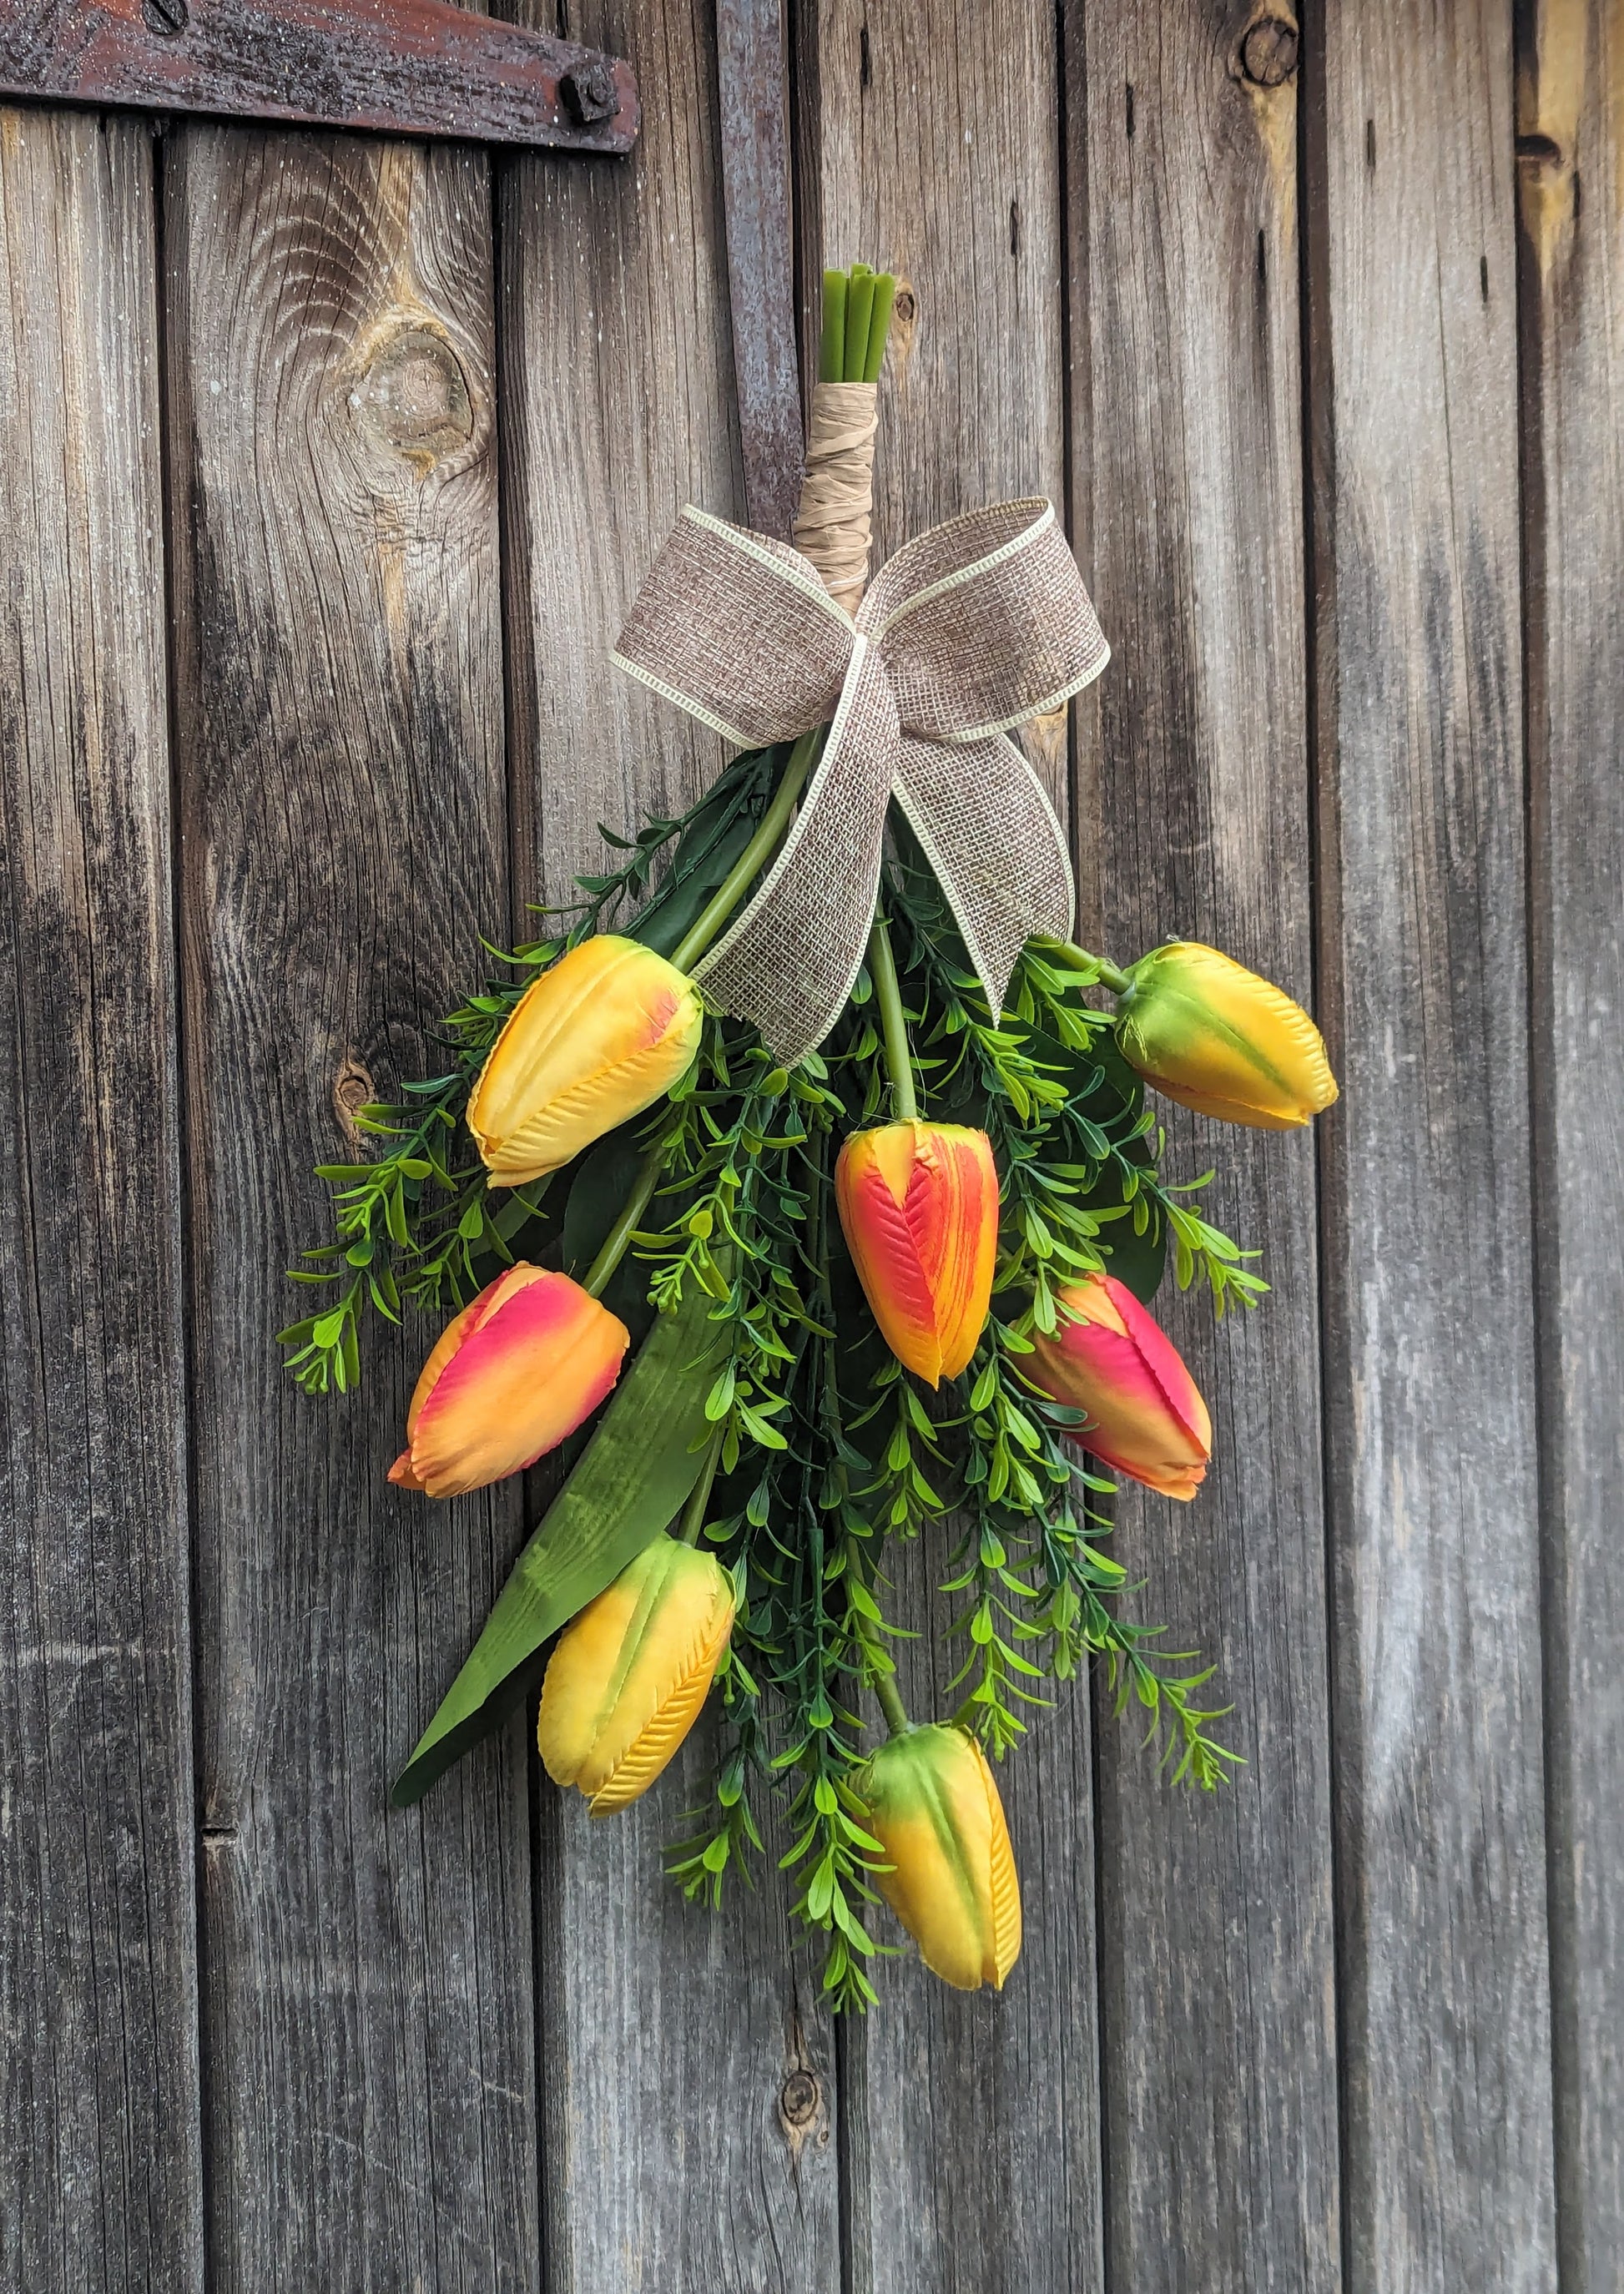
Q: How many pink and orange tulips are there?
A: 3